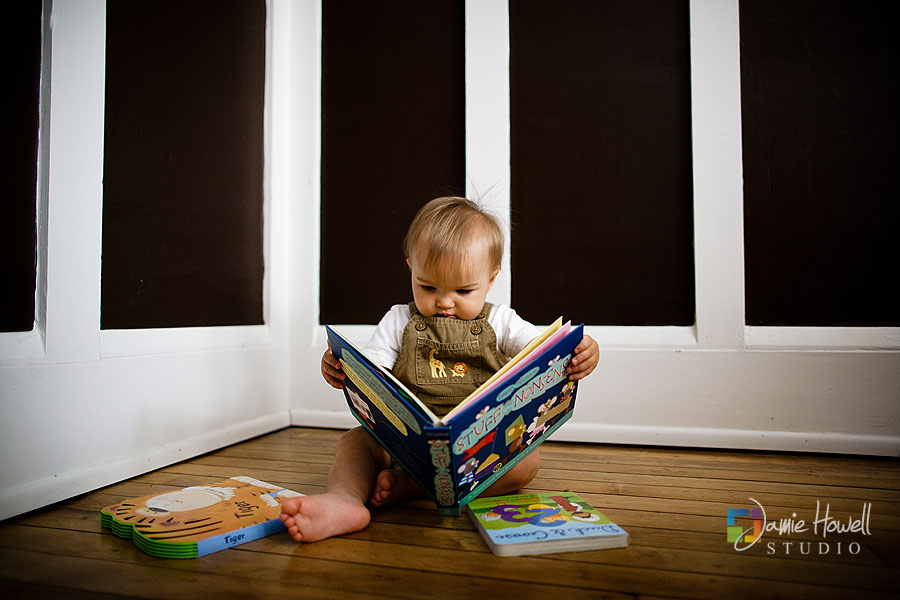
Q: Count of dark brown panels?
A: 5